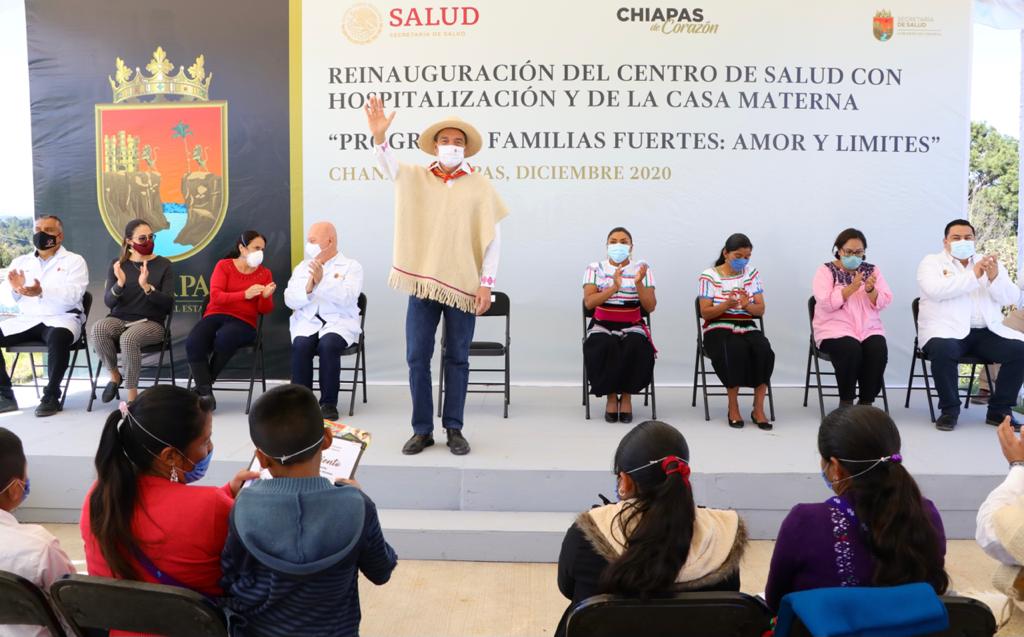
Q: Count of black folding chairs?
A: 13